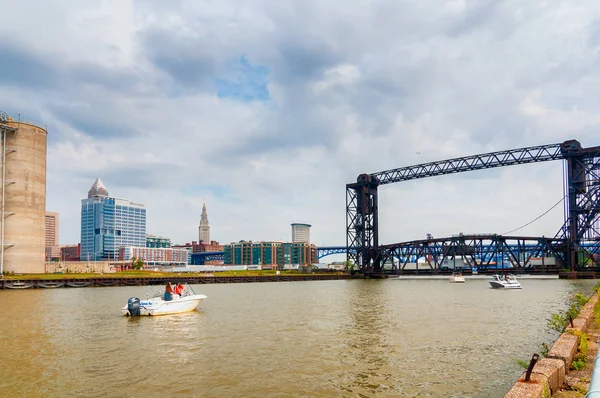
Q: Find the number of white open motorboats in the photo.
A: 3